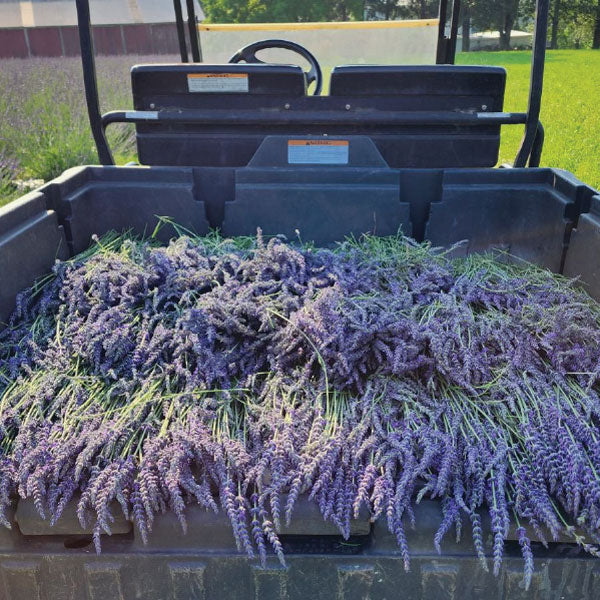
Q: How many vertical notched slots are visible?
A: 4